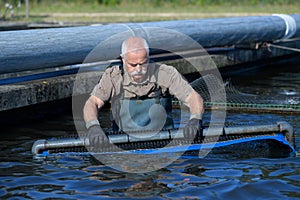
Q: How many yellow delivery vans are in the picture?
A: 0